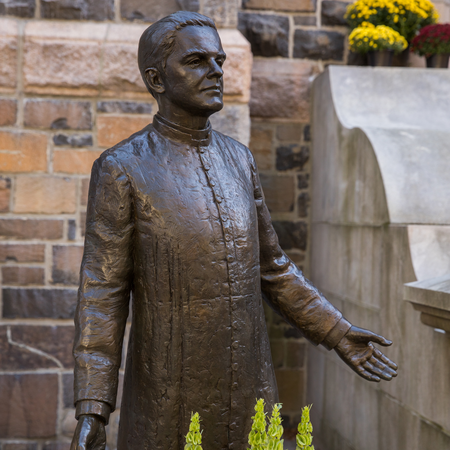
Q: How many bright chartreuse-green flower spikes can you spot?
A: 4